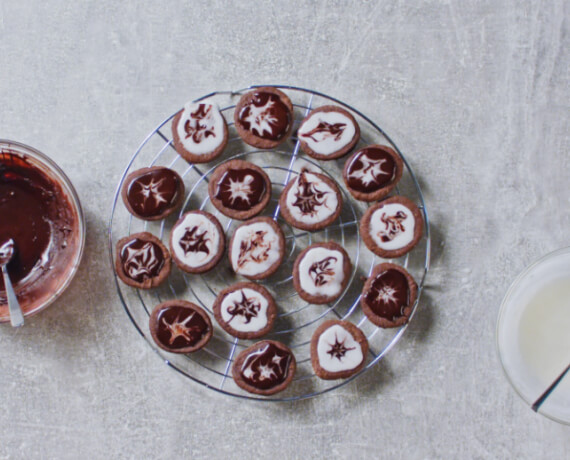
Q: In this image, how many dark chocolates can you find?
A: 8